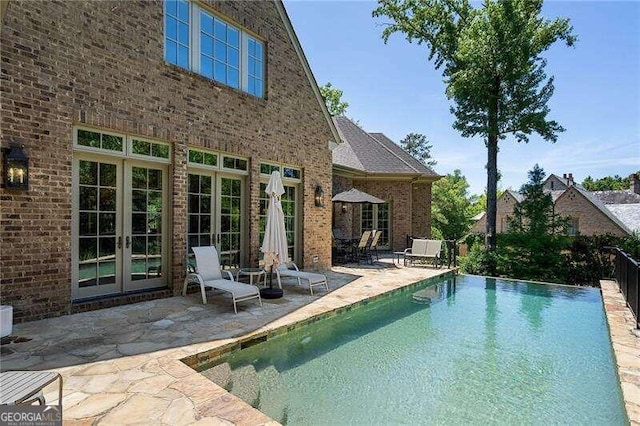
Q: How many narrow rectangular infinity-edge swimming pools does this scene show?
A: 1